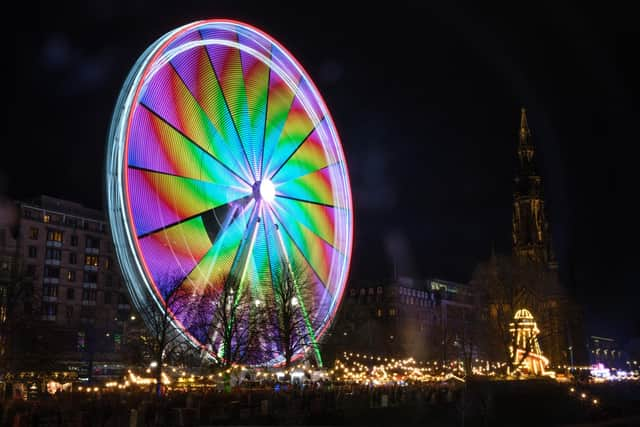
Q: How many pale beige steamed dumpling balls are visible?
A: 0